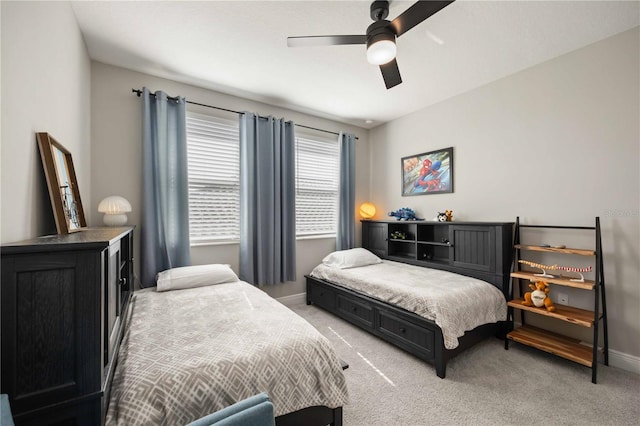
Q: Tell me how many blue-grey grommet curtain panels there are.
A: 3